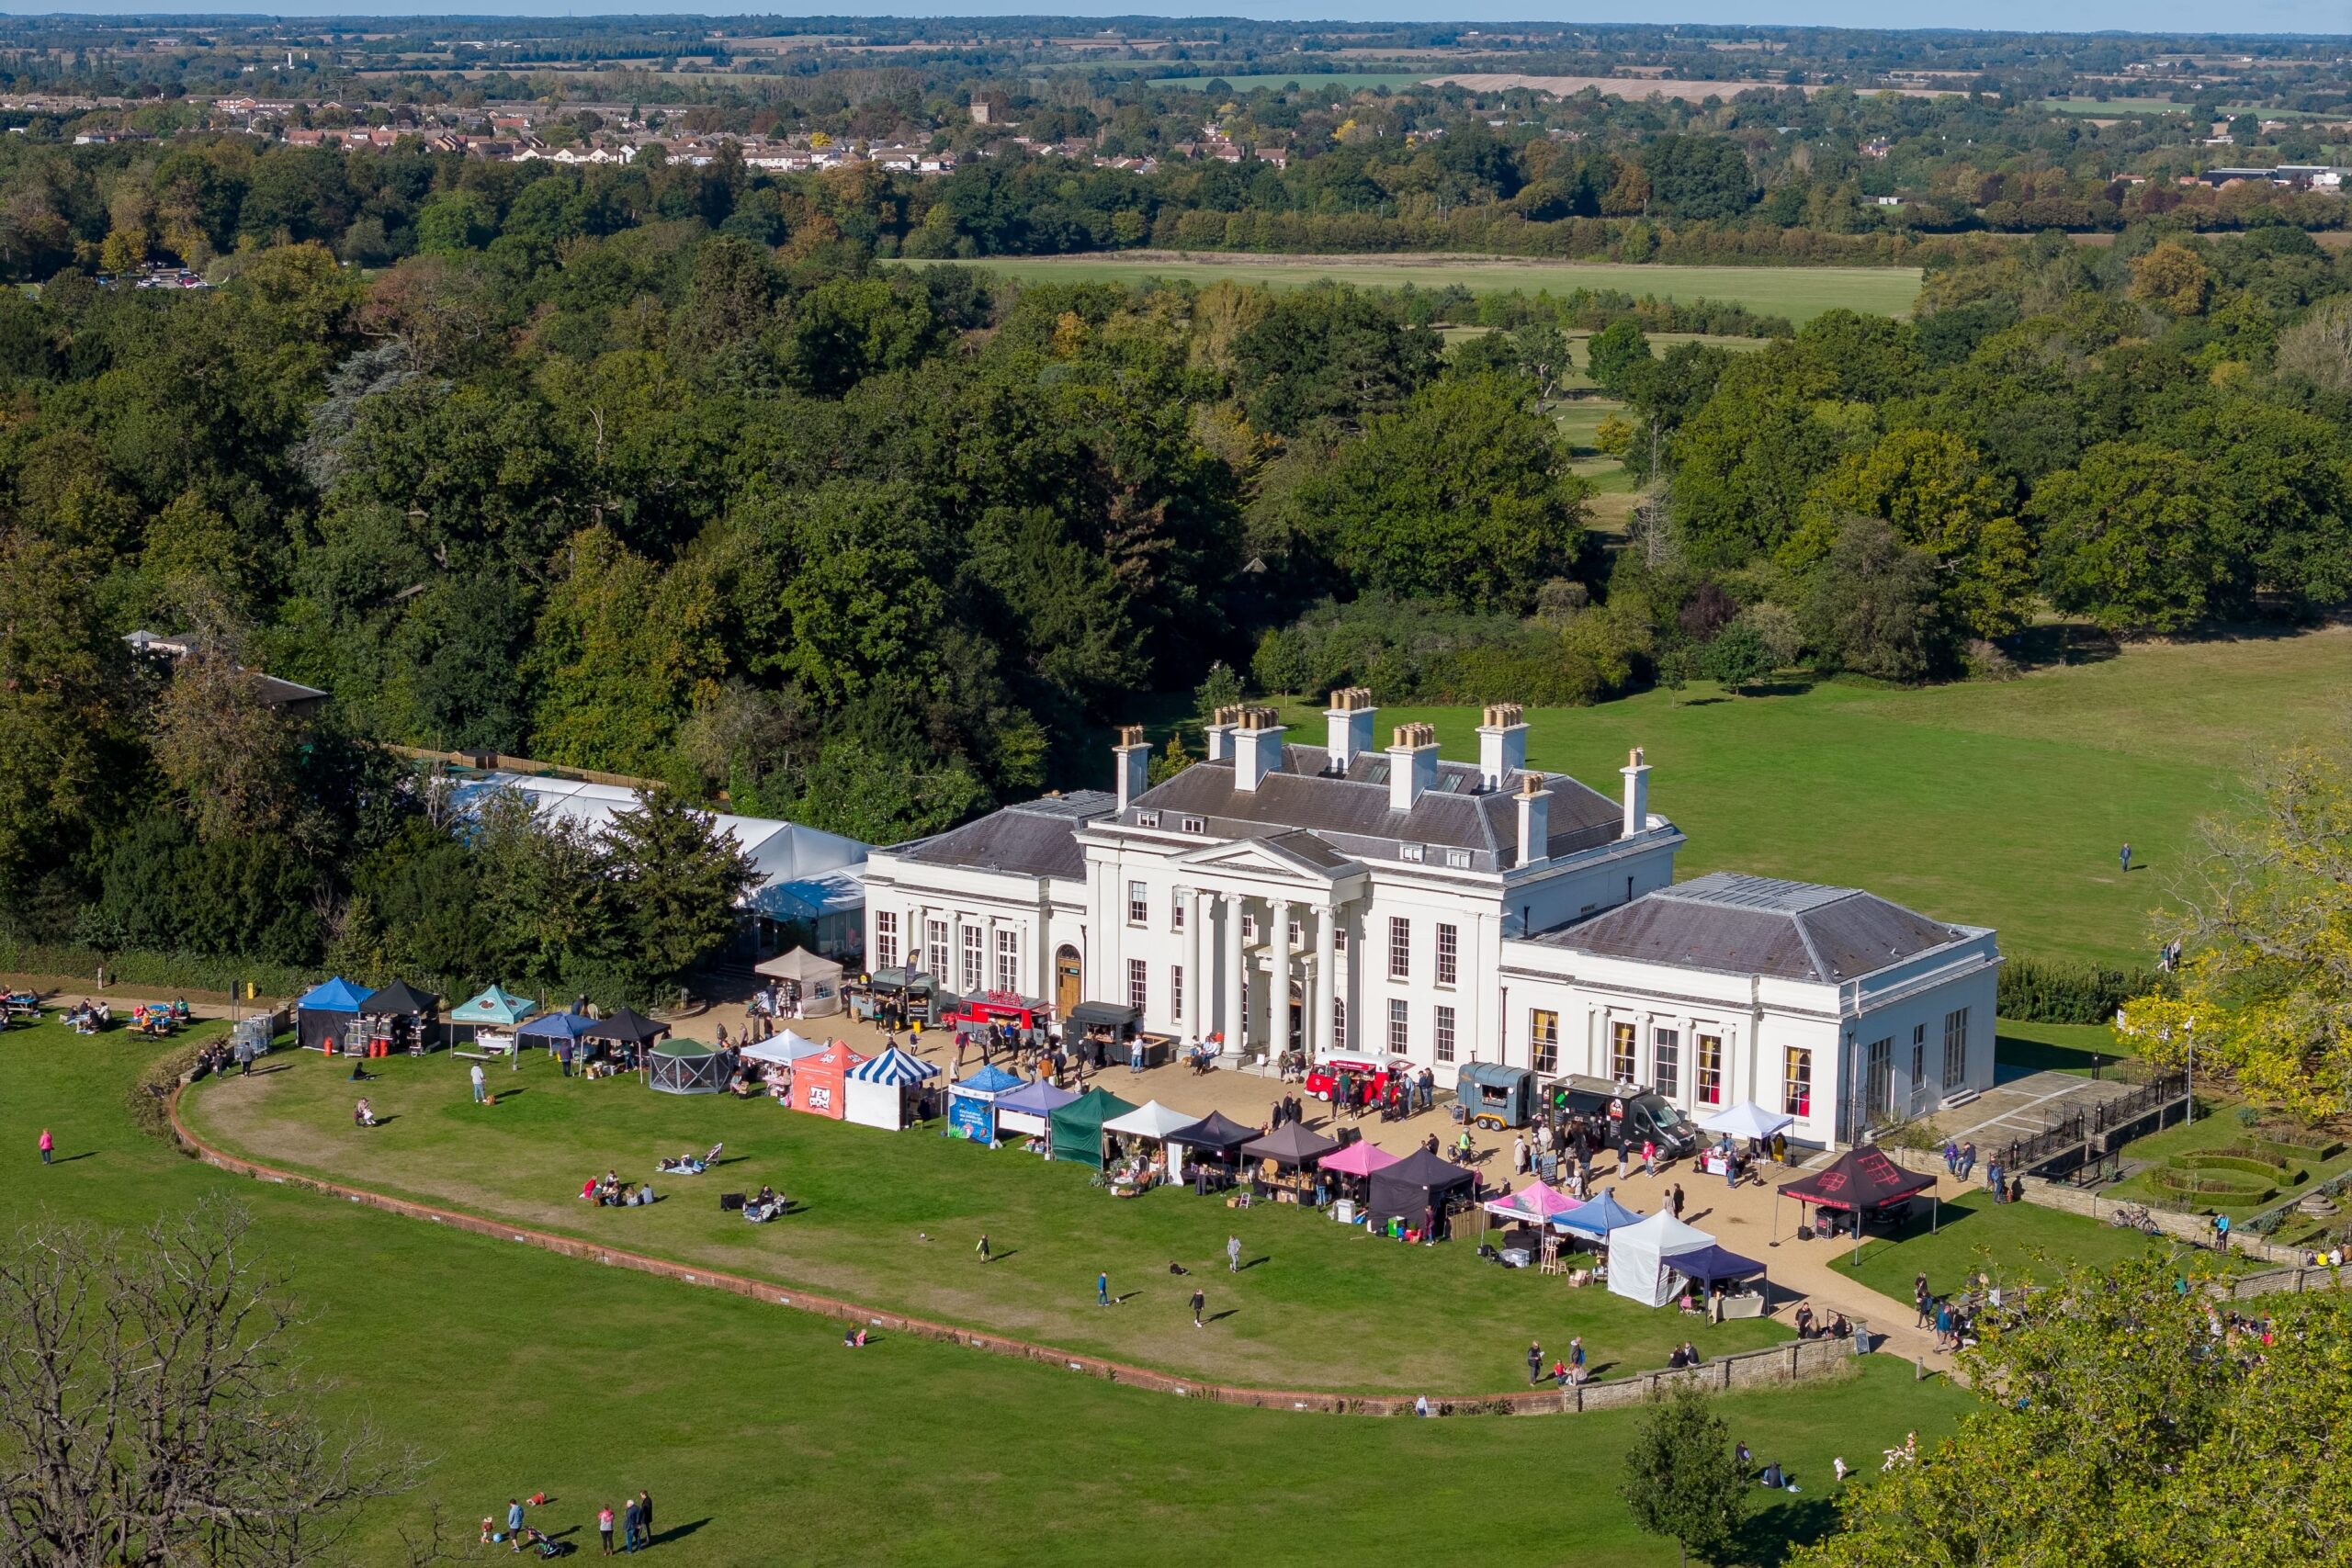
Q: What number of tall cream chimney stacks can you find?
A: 8